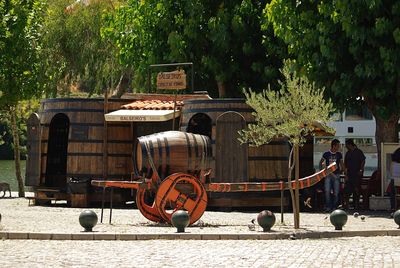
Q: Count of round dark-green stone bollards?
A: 5